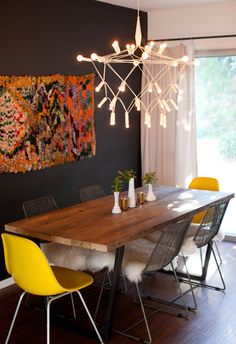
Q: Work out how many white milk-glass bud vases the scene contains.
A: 3